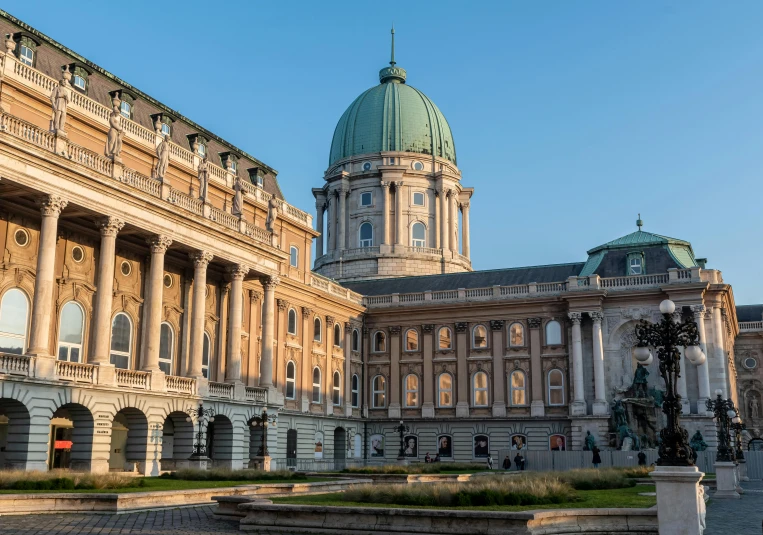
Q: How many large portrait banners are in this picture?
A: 6